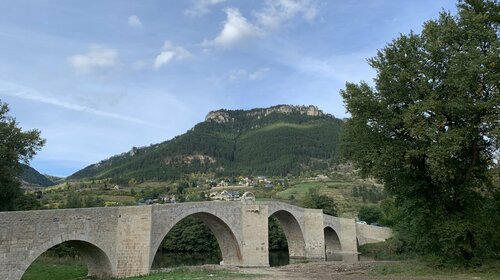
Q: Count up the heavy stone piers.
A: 4